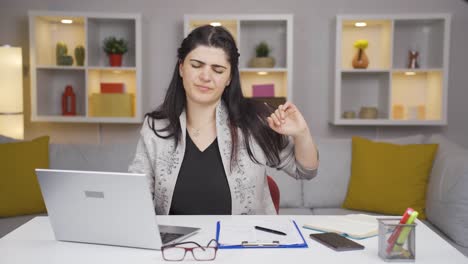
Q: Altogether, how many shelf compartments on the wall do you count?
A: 12